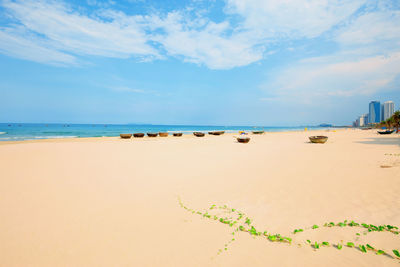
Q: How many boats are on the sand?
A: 11